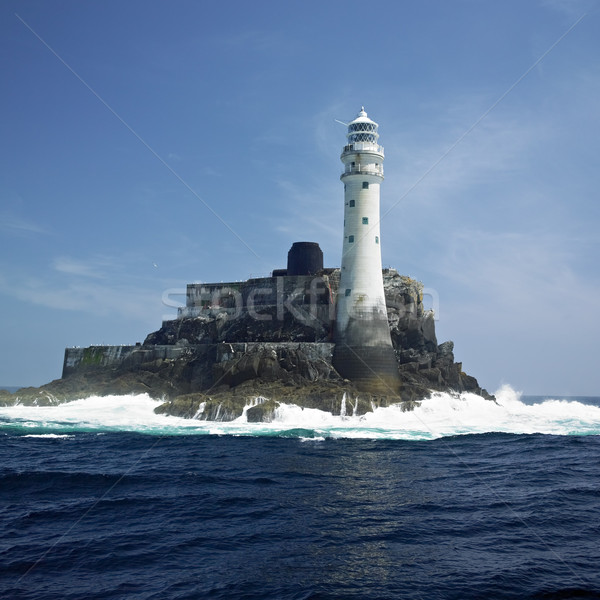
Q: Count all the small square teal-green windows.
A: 6